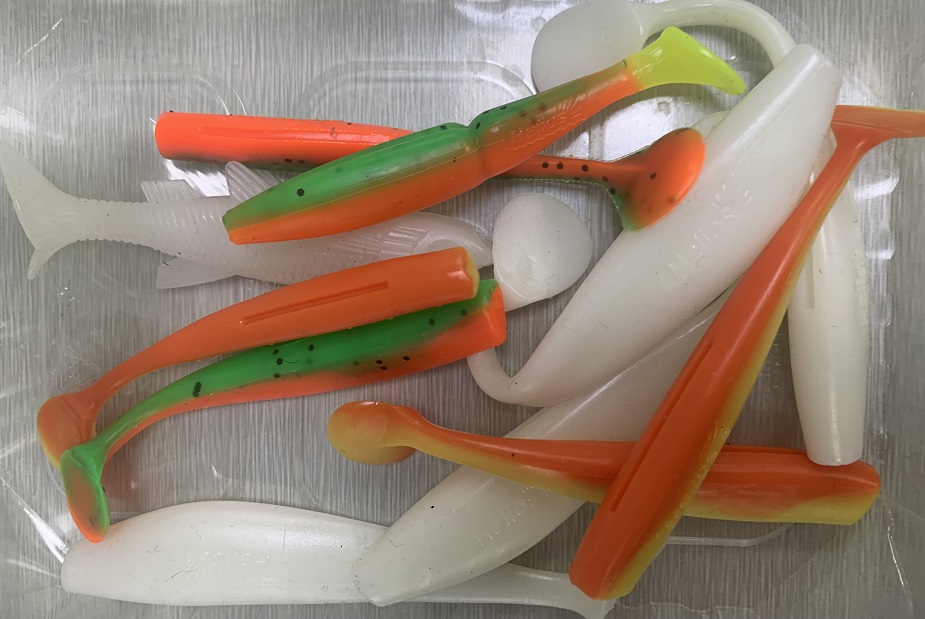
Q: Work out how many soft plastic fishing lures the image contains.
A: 11